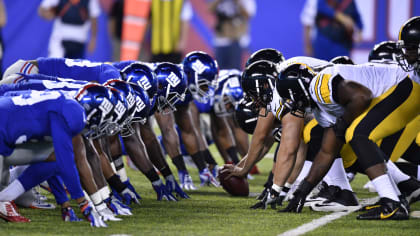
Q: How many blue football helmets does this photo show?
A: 8